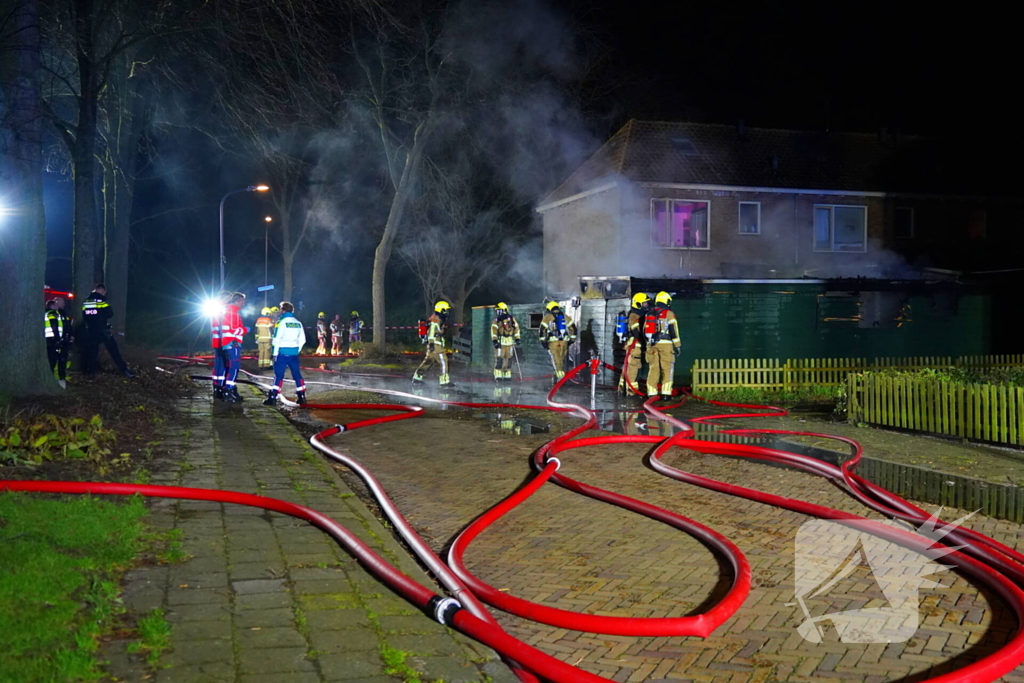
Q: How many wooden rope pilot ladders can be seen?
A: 0